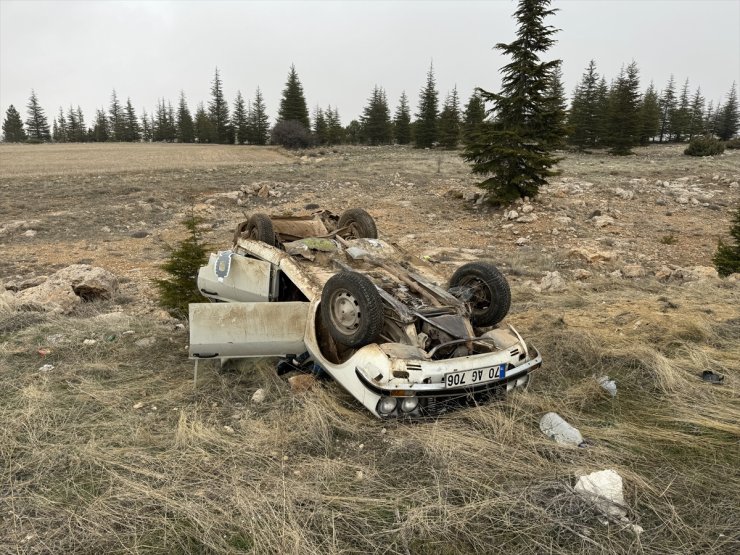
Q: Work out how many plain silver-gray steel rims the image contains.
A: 1